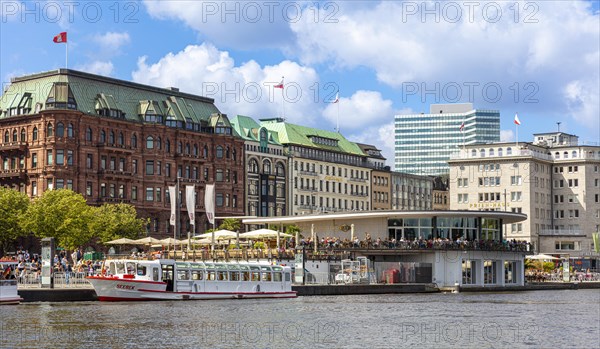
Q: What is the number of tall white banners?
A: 3